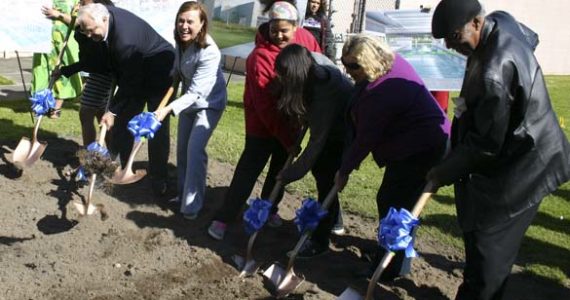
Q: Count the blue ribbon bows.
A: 6